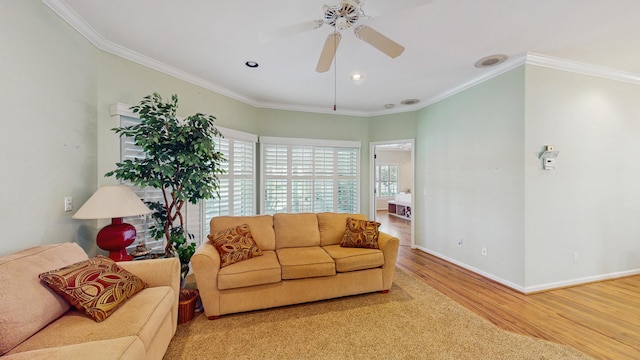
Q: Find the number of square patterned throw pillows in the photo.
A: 3